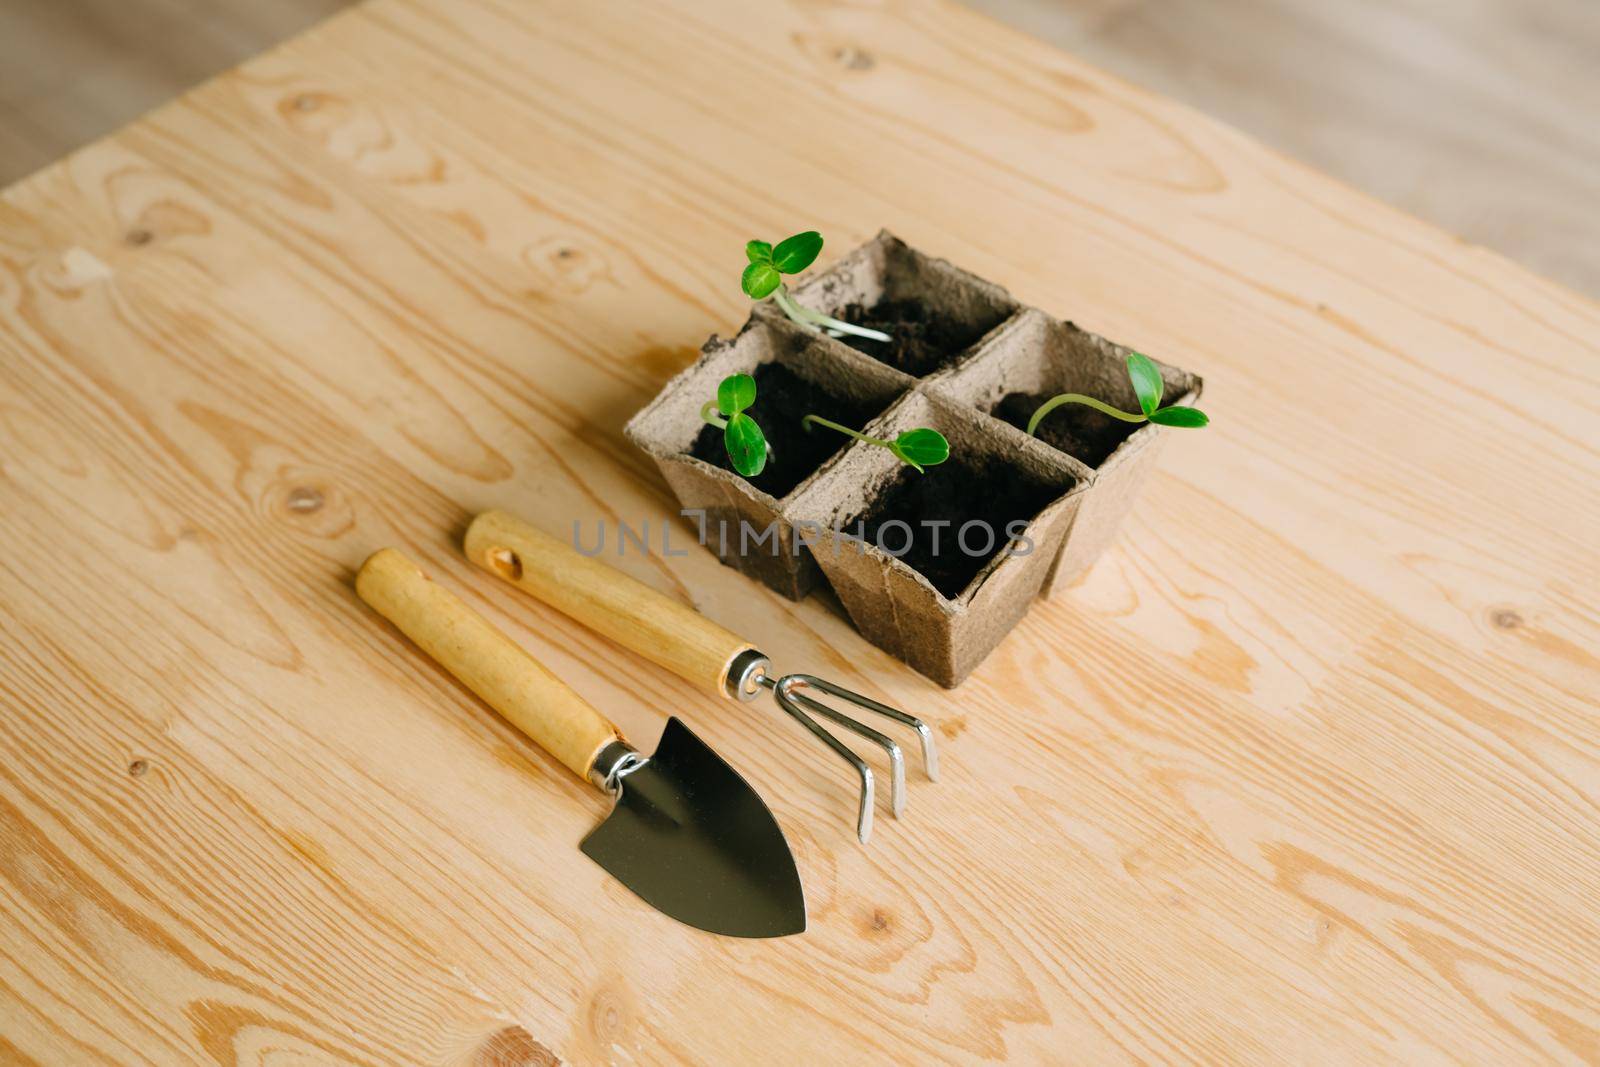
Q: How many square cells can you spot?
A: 4